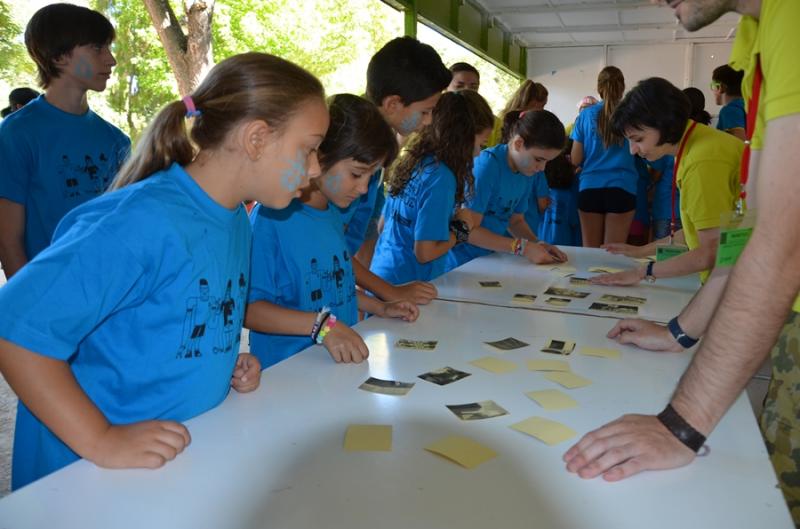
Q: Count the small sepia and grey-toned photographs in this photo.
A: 13